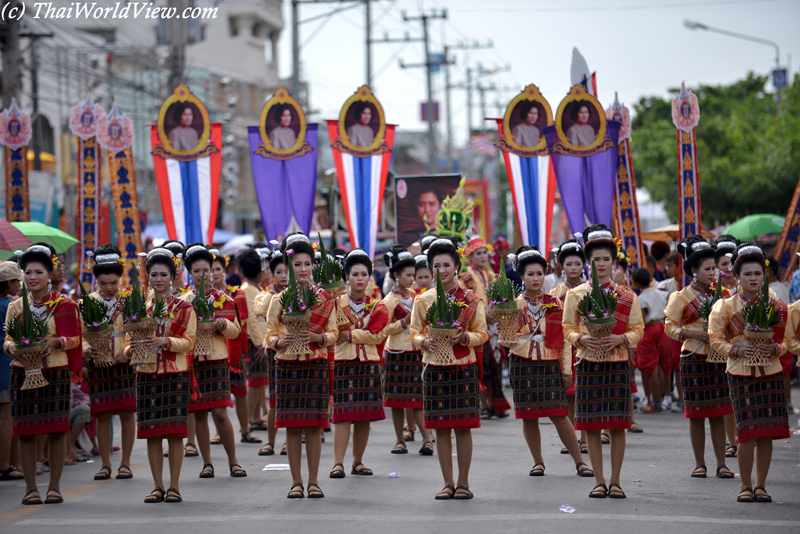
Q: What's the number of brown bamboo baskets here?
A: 11